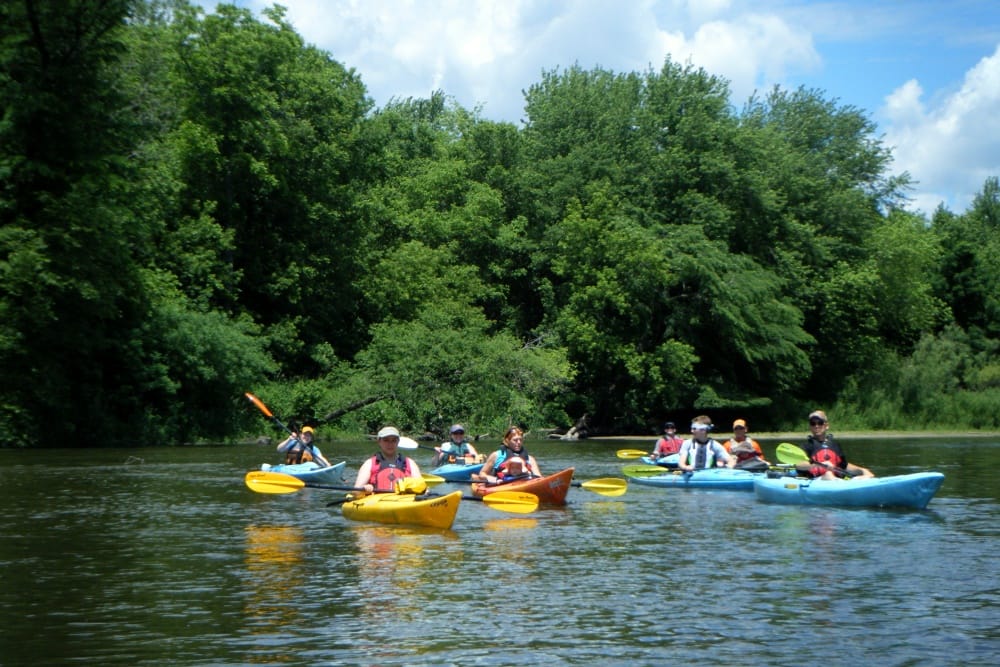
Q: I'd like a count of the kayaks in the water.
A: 8